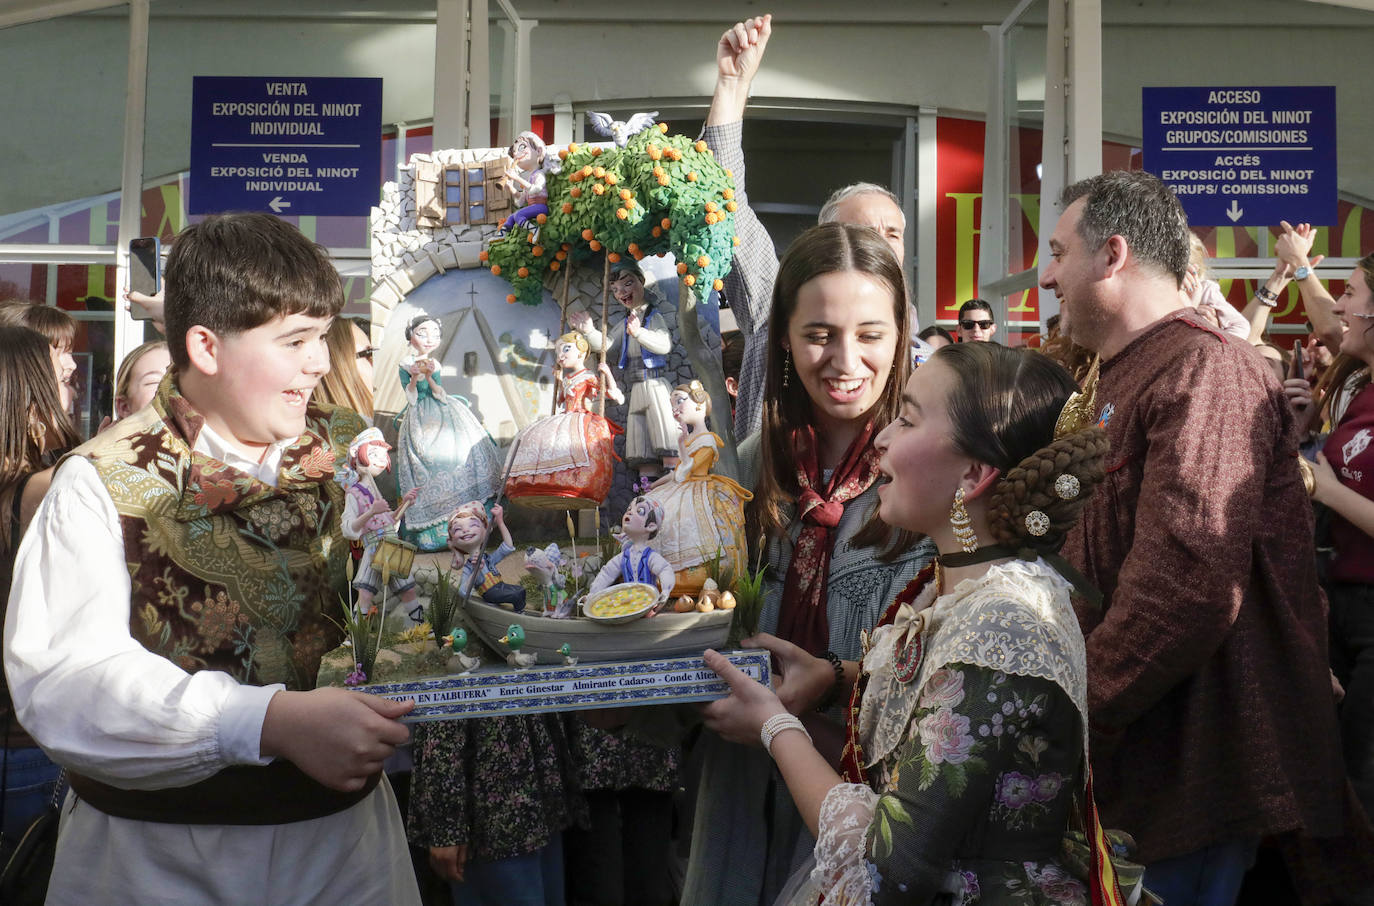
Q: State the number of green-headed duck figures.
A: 3